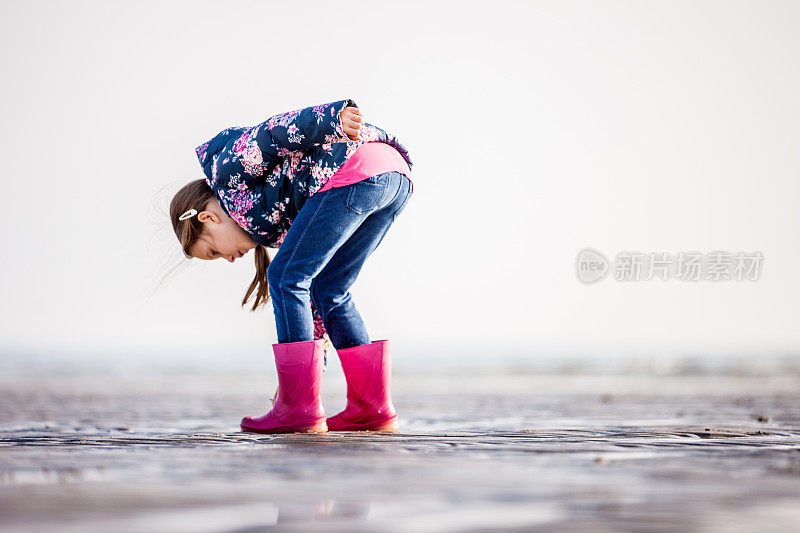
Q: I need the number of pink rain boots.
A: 2